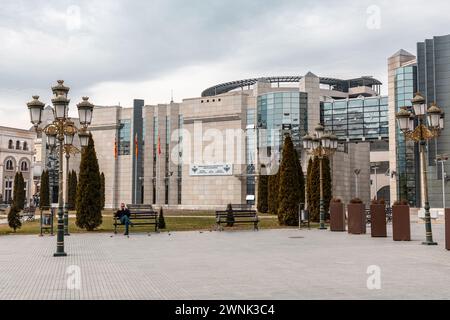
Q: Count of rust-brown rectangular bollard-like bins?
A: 5